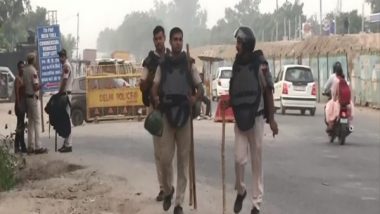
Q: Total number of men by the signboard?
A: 3